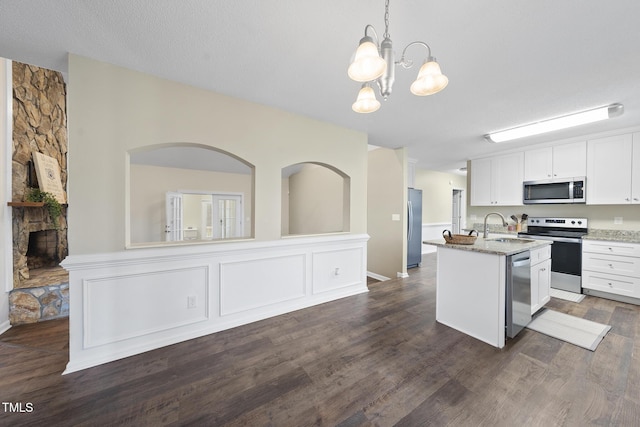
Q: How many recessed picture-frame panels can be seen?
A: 3